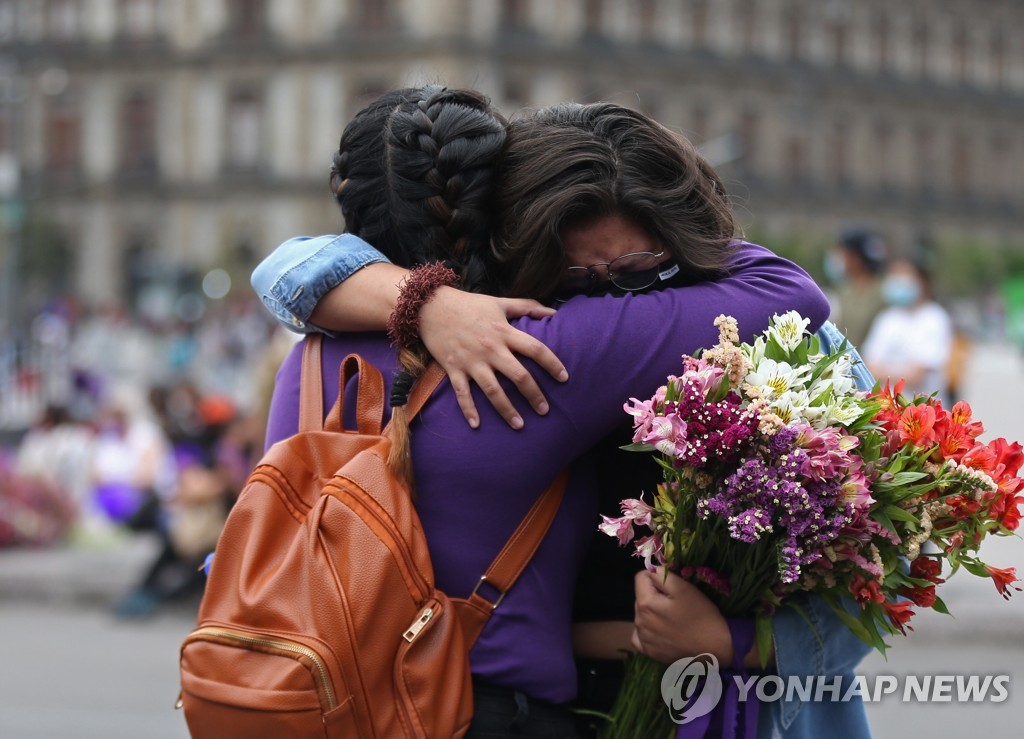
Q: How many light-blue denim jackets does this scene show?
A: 1